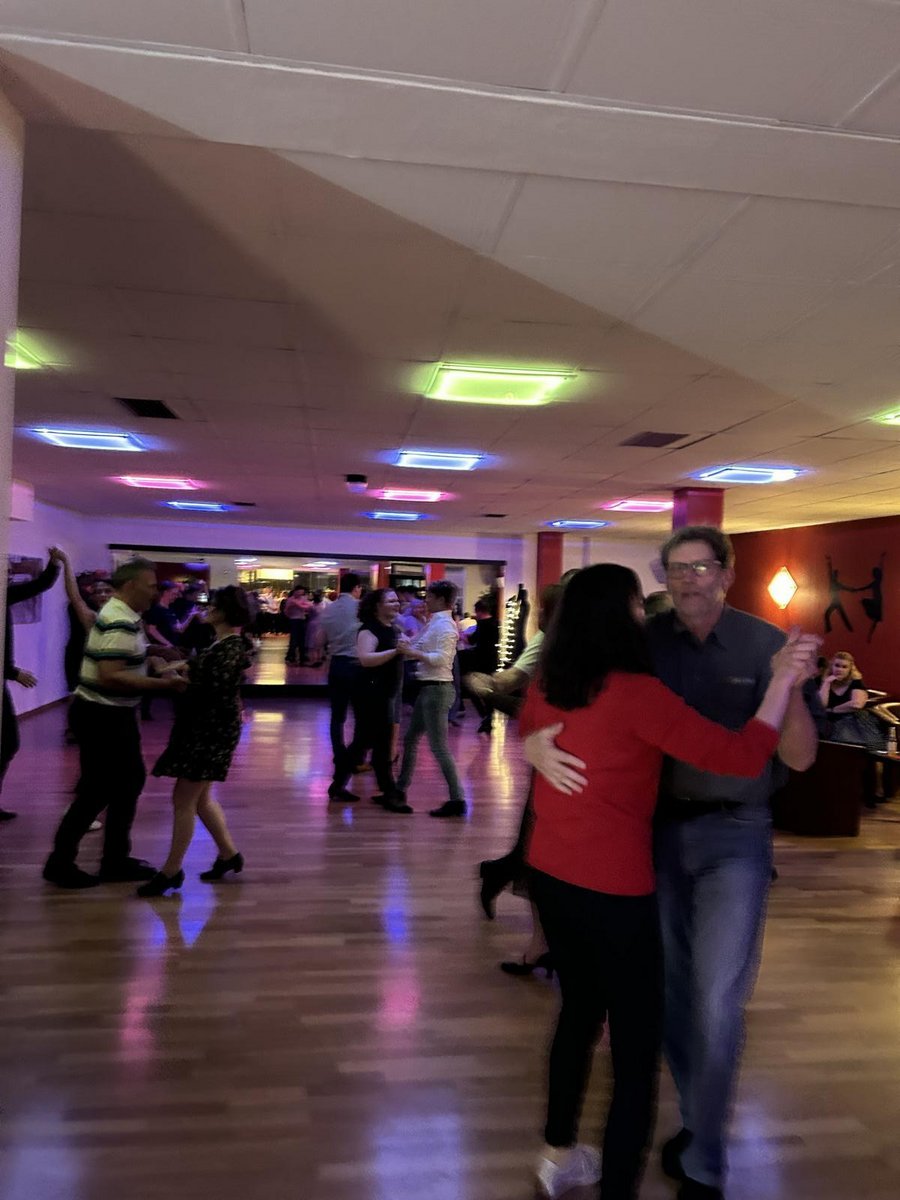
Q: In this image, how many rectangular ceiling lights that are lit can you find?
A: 12